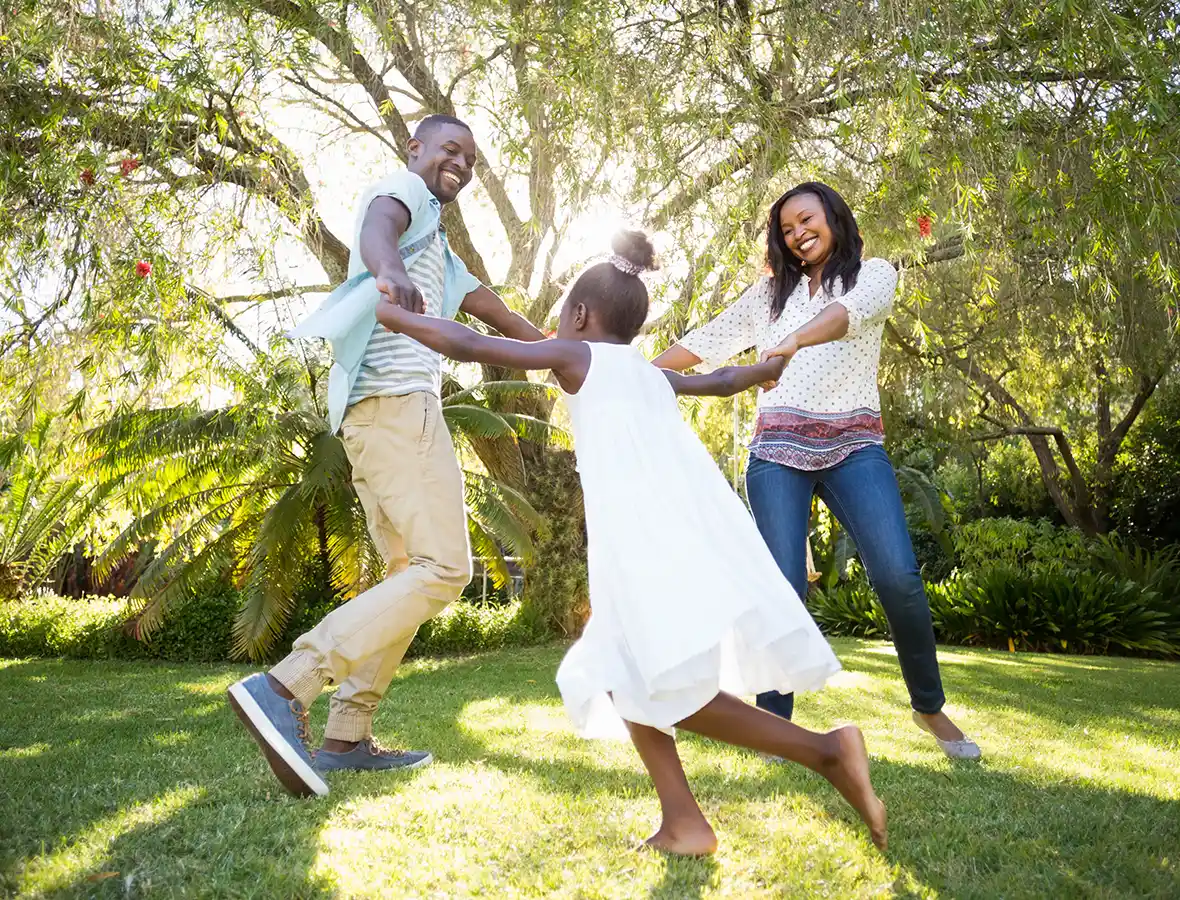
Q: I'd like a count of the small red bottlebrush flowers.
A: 4